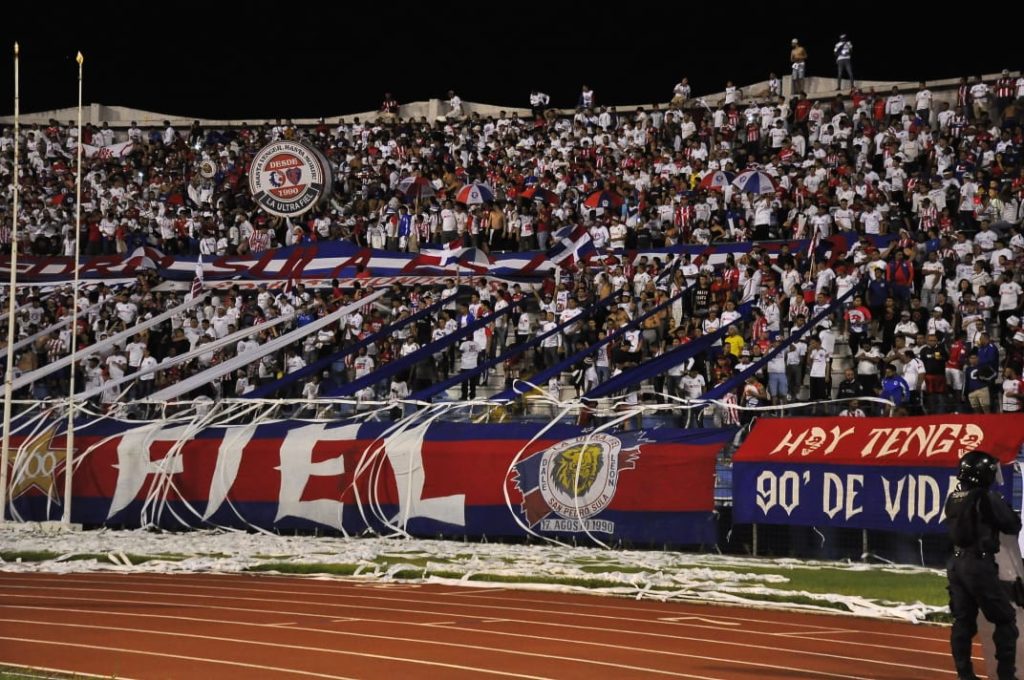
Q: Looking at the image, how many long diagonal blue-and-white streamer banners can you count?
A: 11